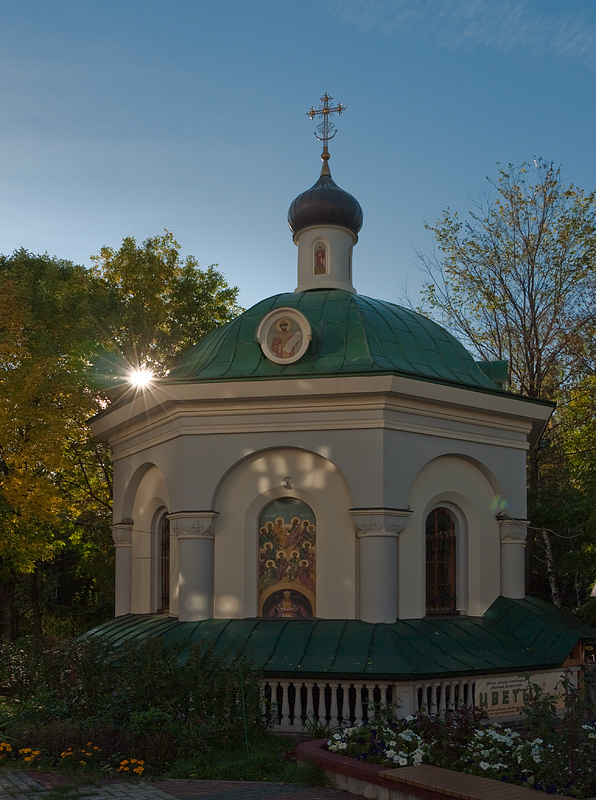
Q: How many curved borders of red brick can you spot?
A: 1